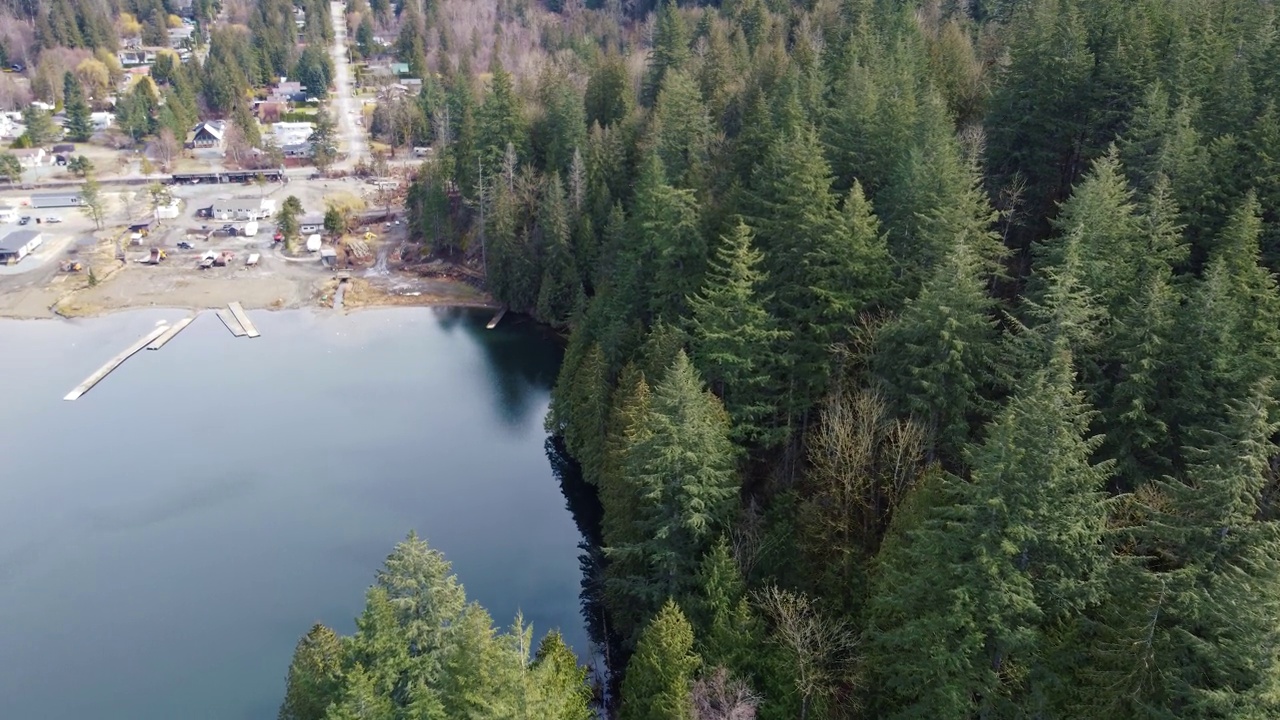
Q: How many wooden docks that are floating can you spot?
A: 5